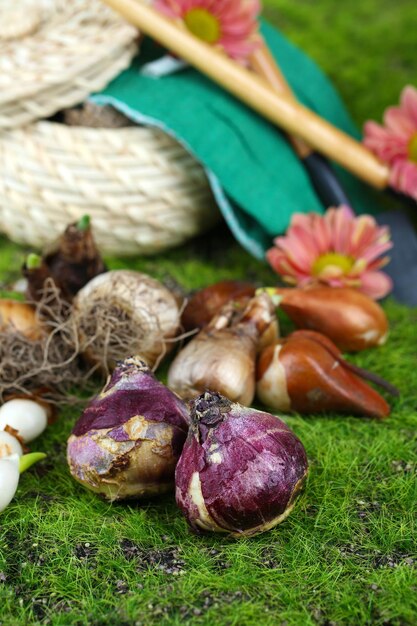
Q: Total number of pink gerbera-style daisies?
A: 3